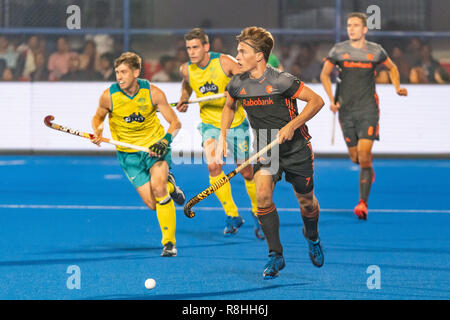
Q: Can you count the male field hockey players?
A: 4